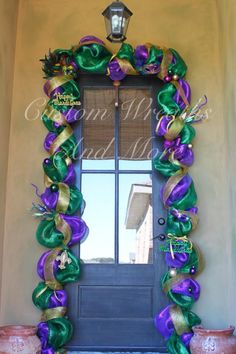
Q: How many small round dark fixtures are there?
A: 2